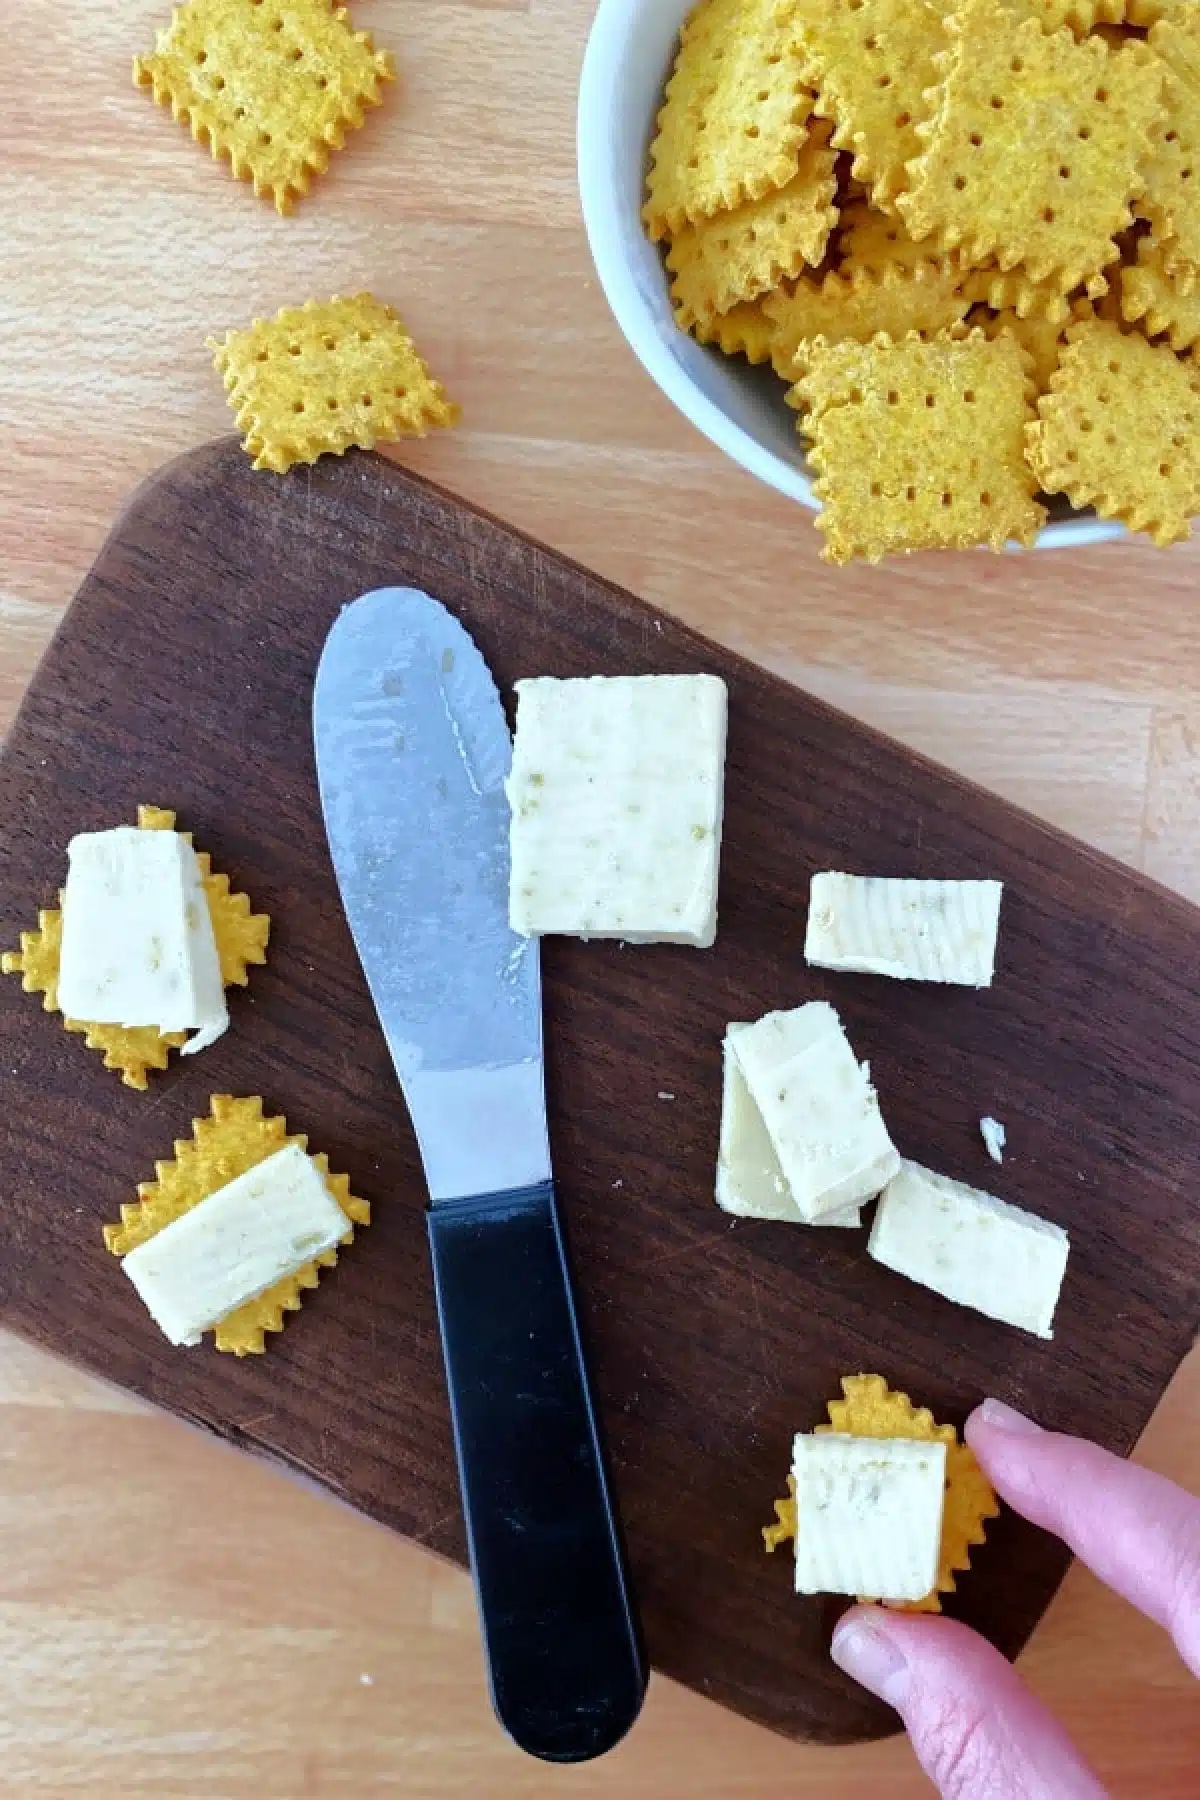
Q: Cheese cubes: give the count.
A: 8